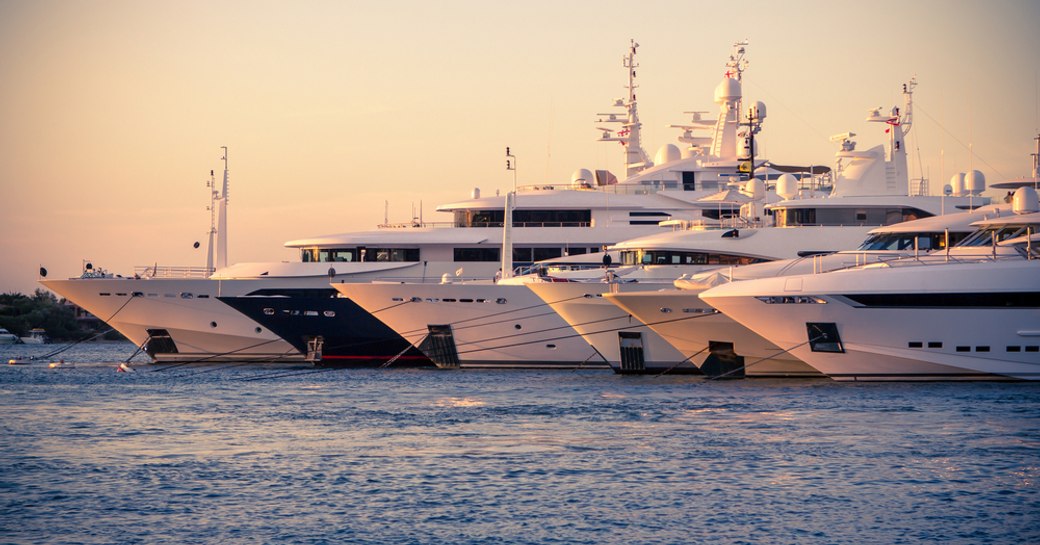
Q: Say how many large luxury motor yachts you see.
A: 6